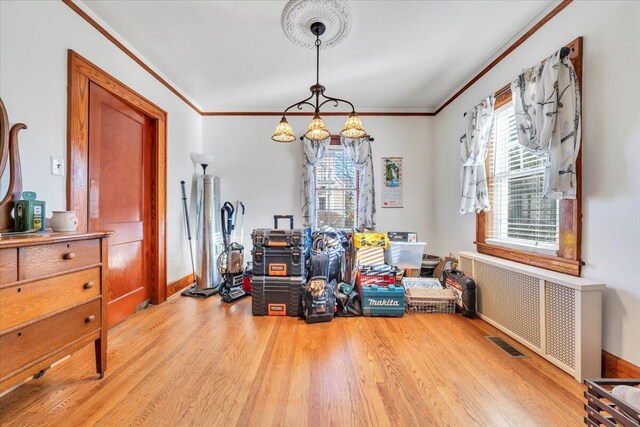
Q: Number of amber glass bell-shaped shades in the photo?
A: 3